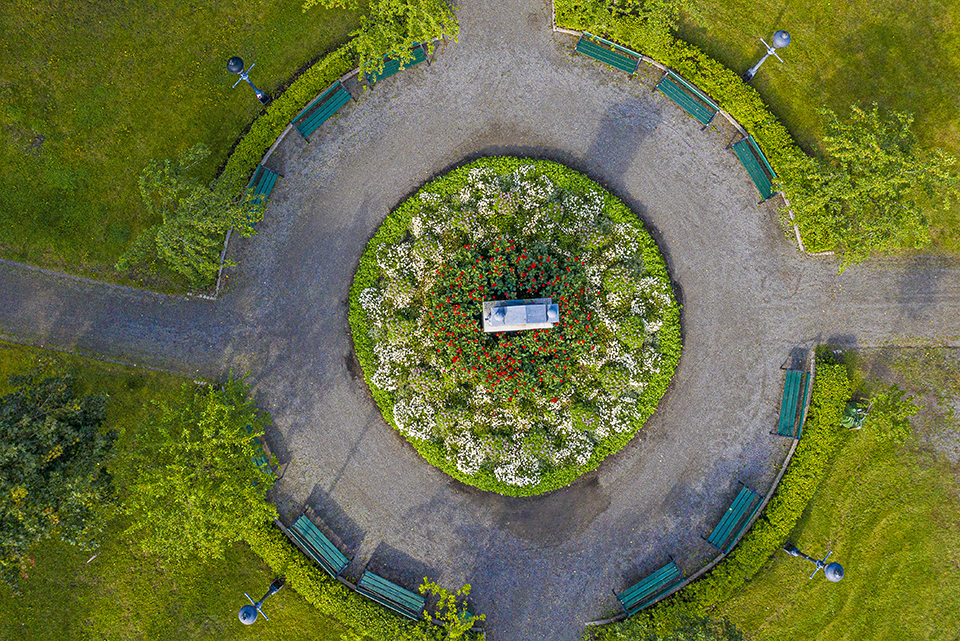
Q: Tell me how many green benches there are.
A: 12